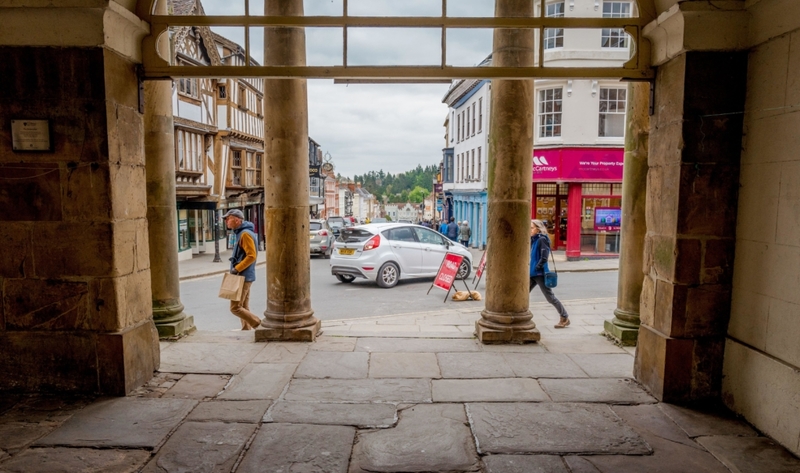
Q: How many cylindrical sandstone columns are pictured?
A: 4